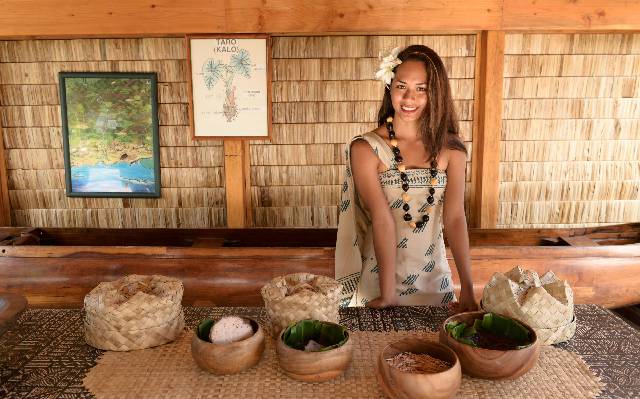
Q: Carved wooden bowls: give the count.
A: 4